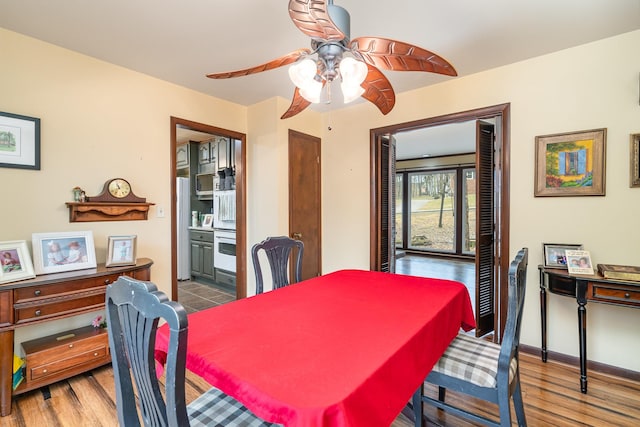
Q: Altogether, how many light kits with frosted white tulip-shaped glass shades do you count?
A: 1